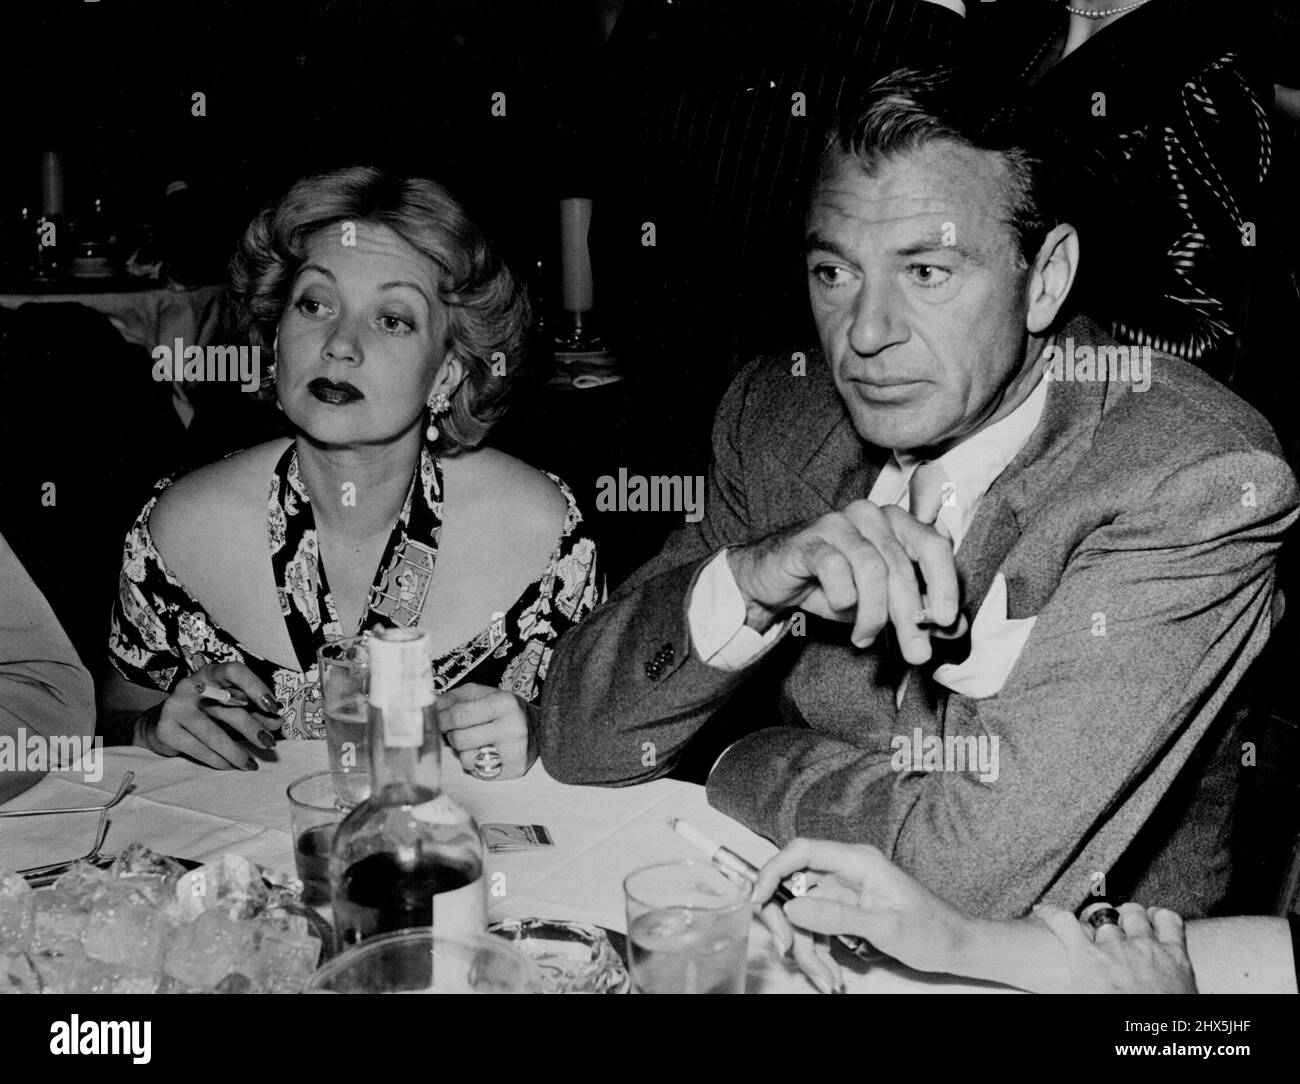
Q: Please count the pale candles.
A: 2